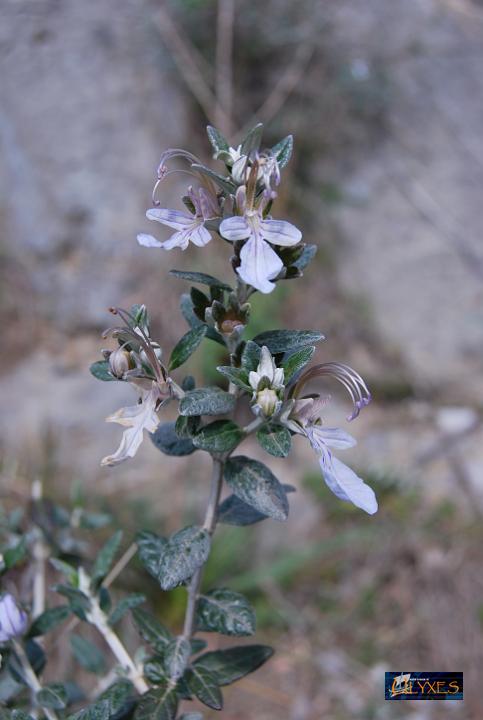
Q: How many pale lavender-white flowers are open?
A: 4